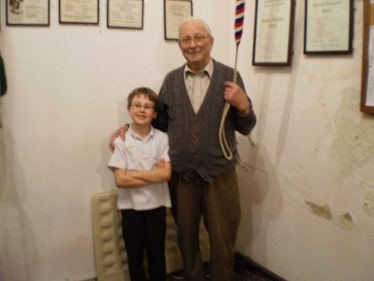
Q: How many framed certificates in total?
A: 6